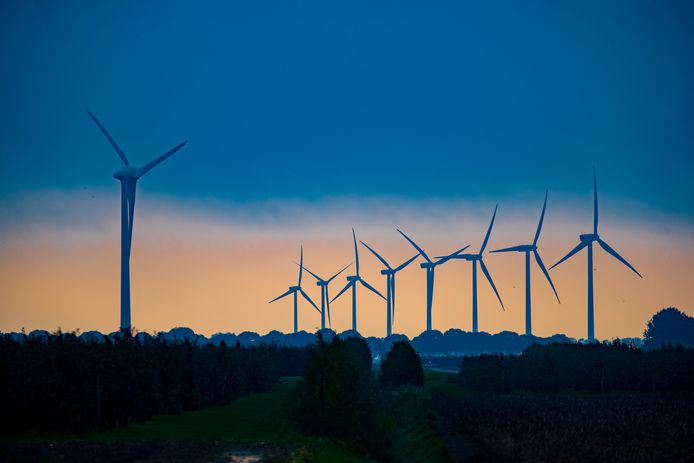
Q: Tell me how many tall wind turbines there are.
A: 9